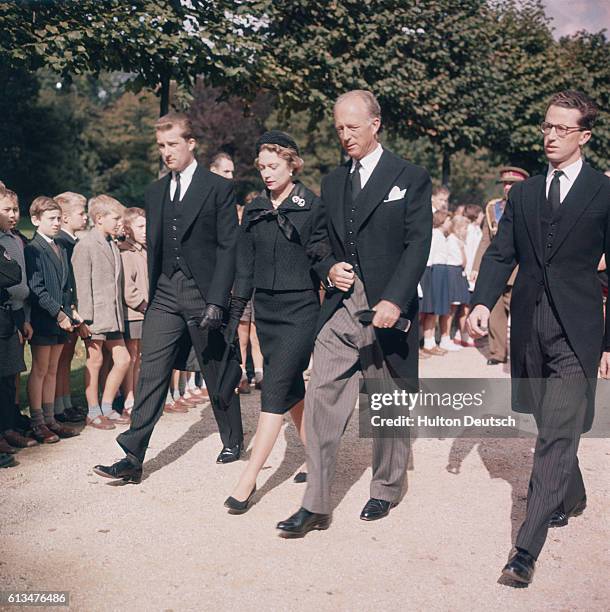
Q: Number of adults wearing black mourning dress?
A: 4